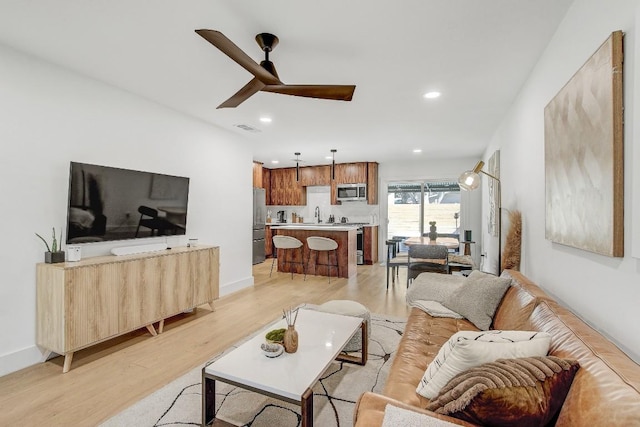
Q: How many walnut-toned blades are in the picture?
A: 3